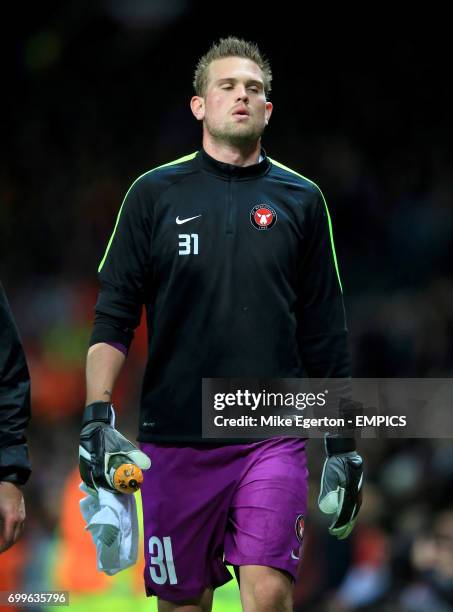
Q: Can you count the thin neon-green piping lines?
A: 2